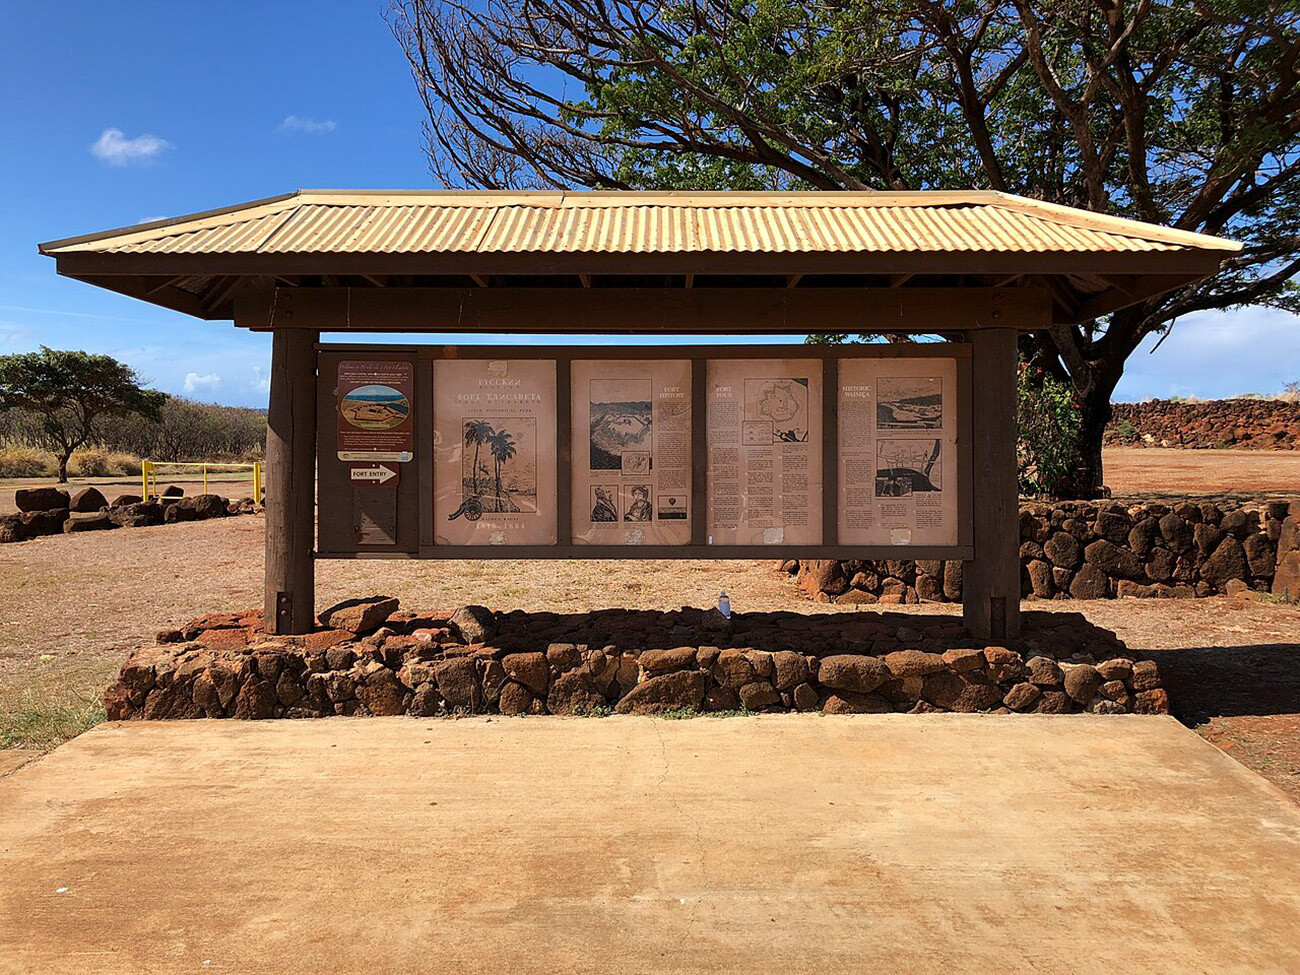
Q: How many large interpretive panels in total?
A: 4